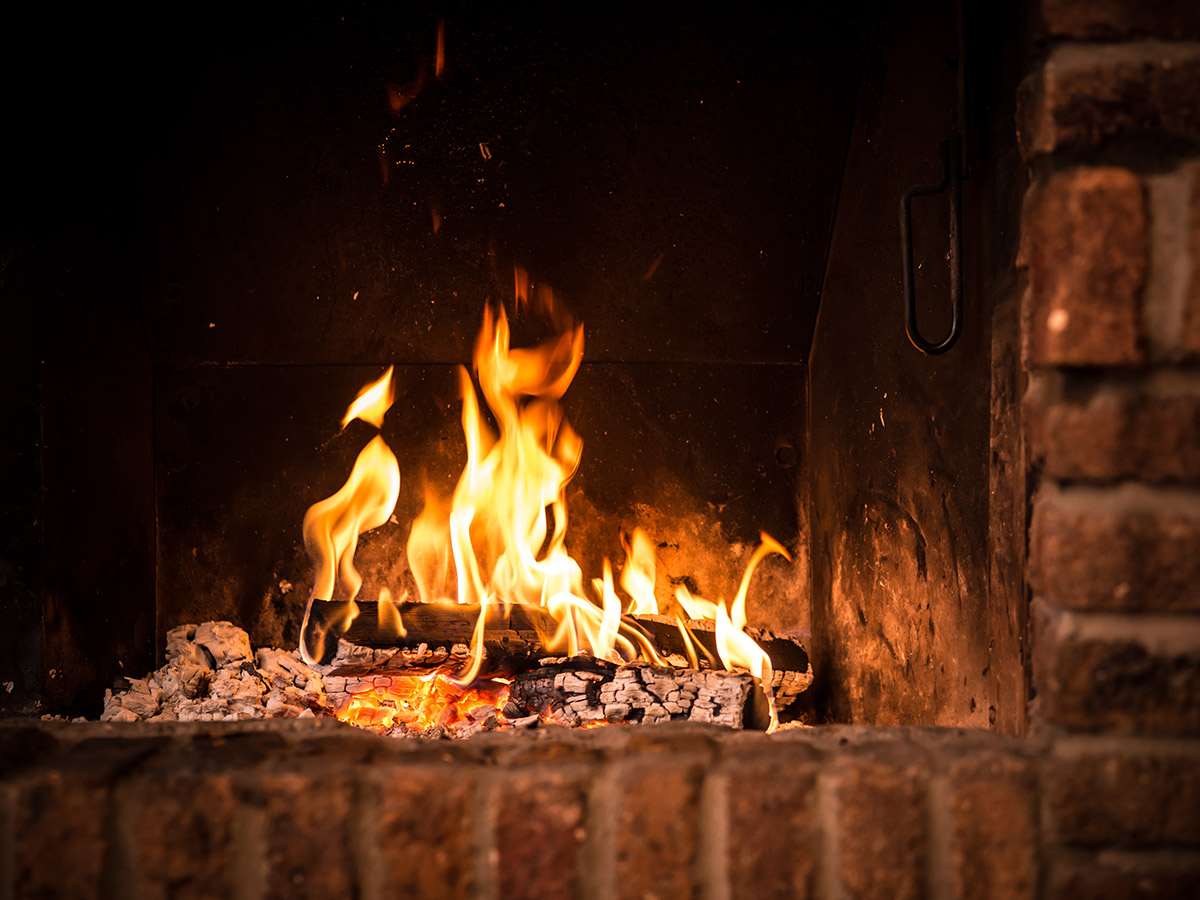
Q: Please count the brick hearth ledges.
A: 1